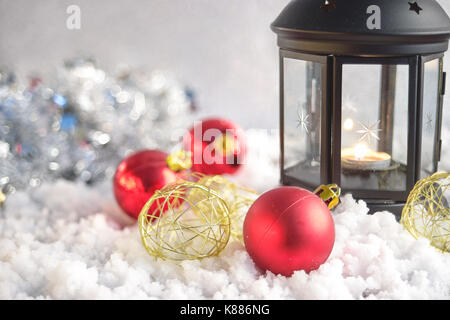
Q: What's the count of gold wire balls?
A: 3